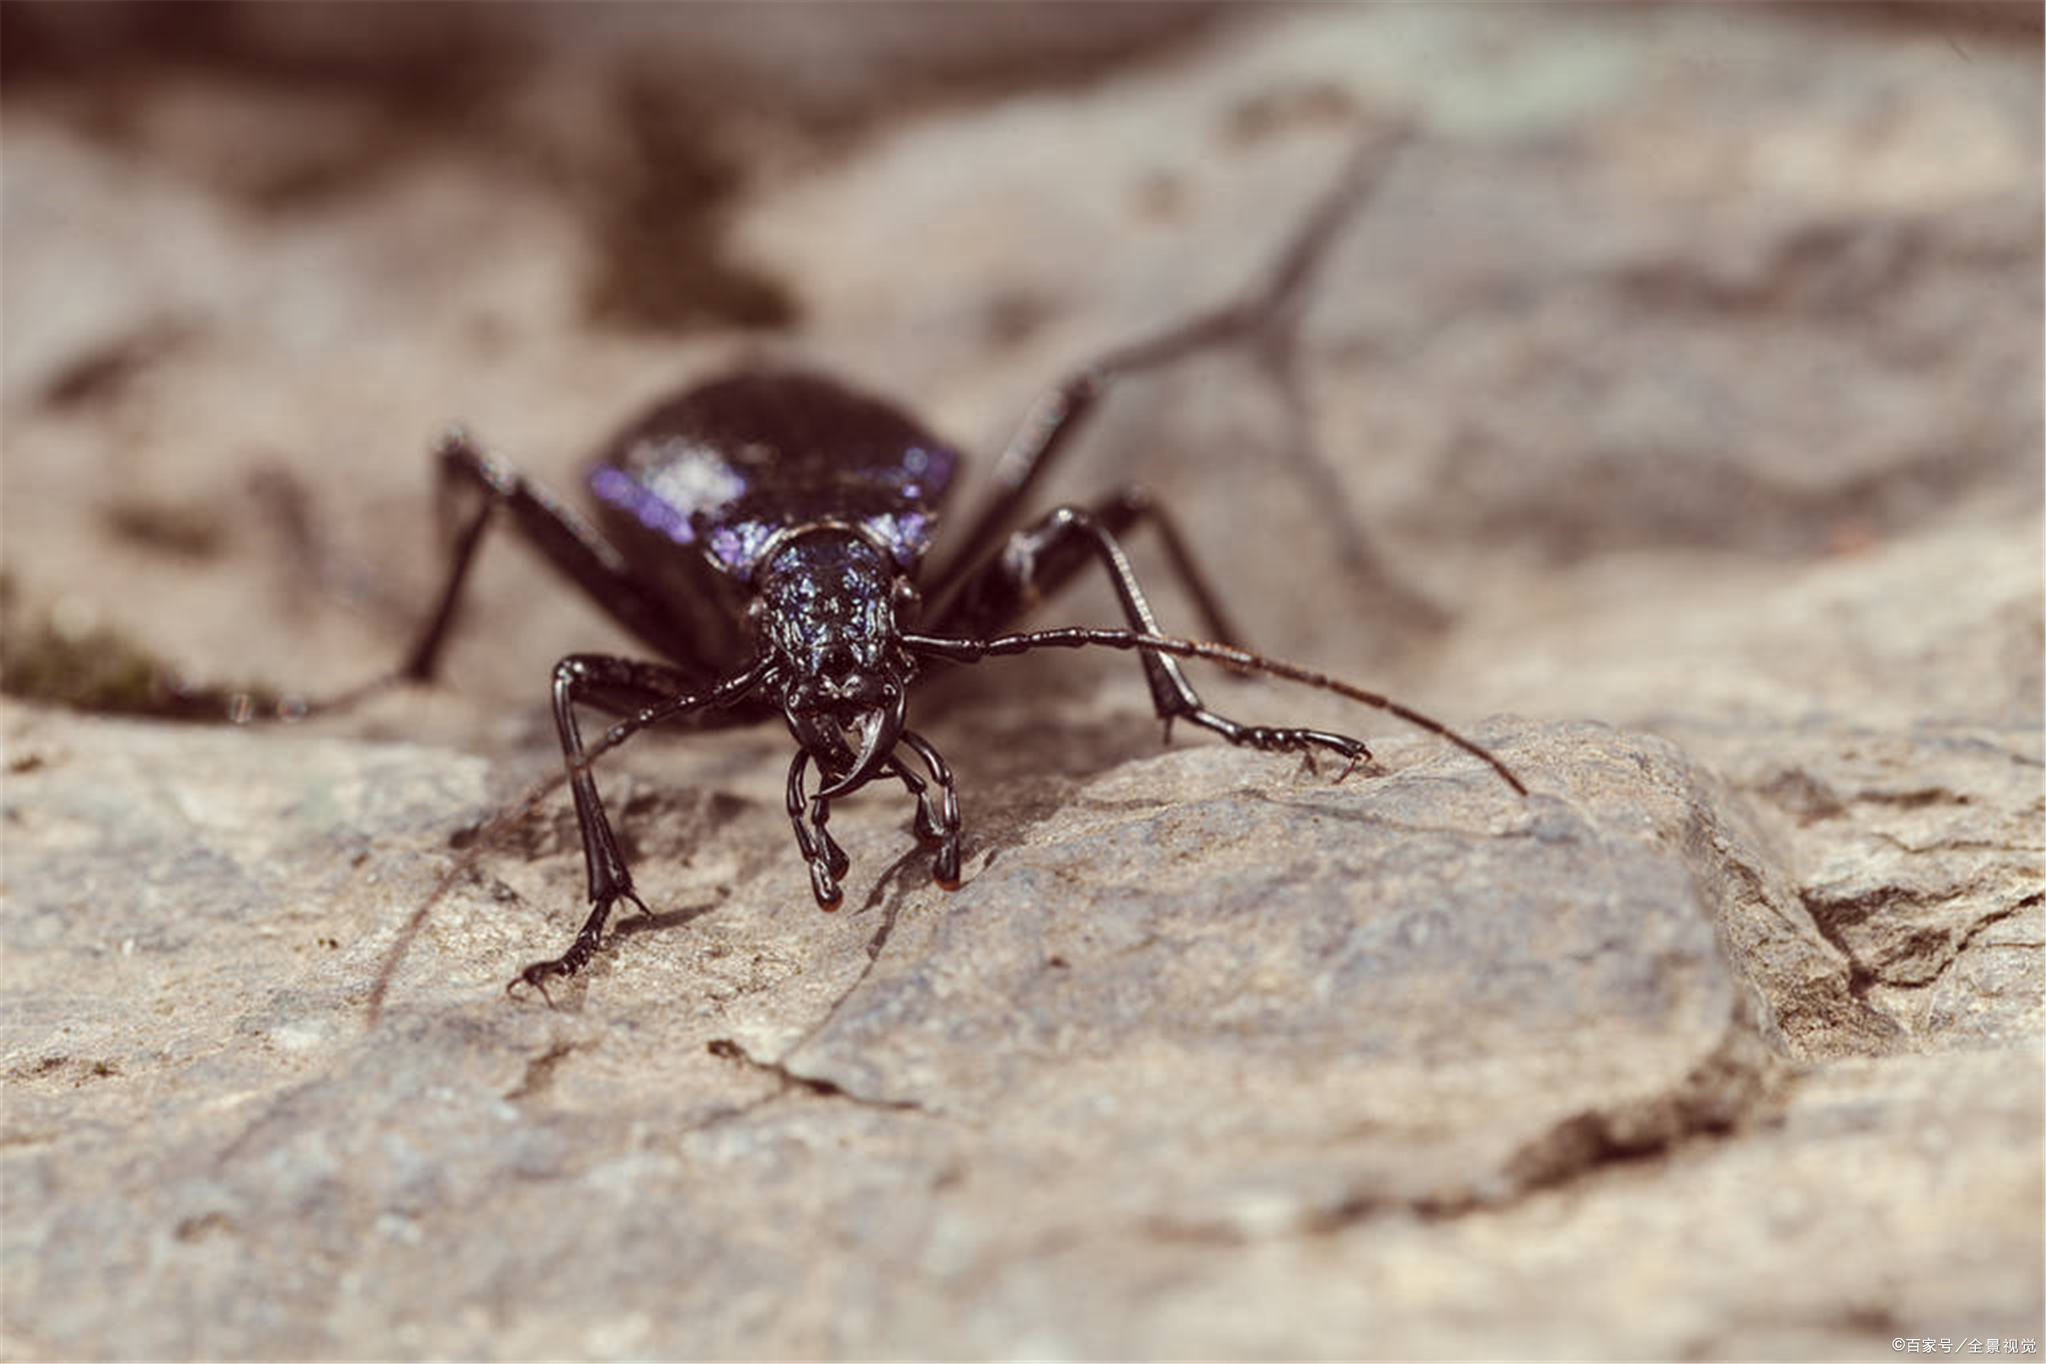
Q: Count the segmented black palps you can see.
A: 4